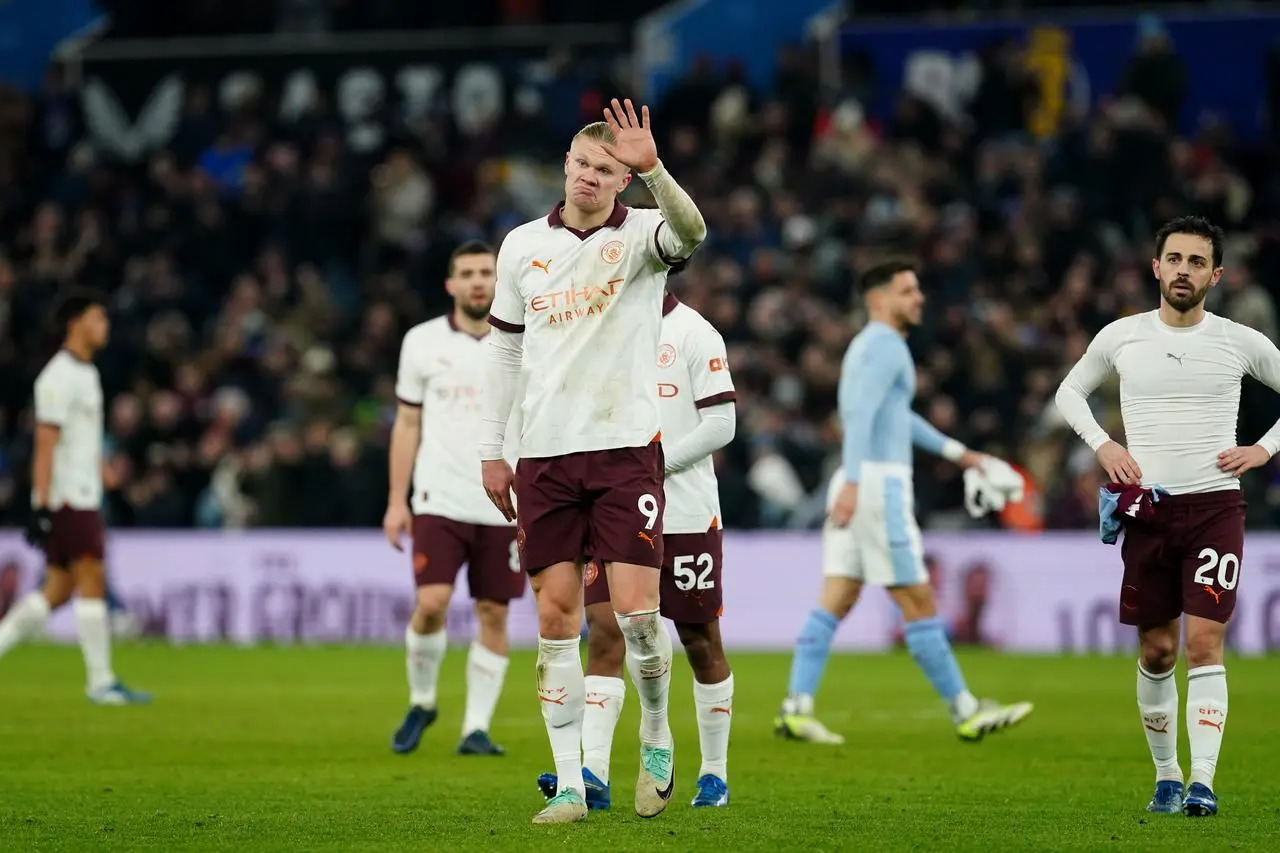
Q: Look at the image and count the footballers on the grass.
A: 6